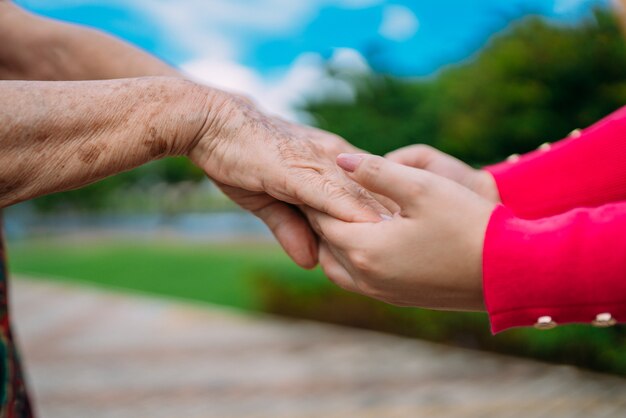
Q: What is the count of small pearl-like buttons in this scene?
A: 5